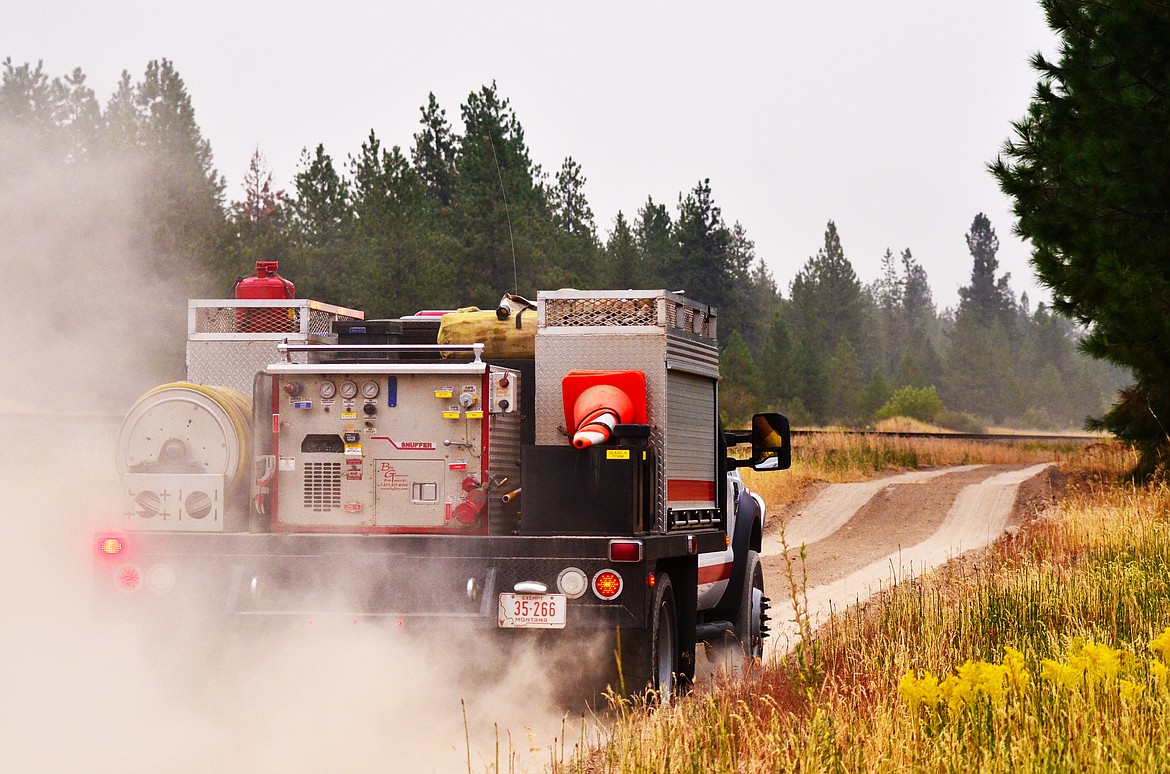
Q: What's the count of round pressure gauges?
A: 3